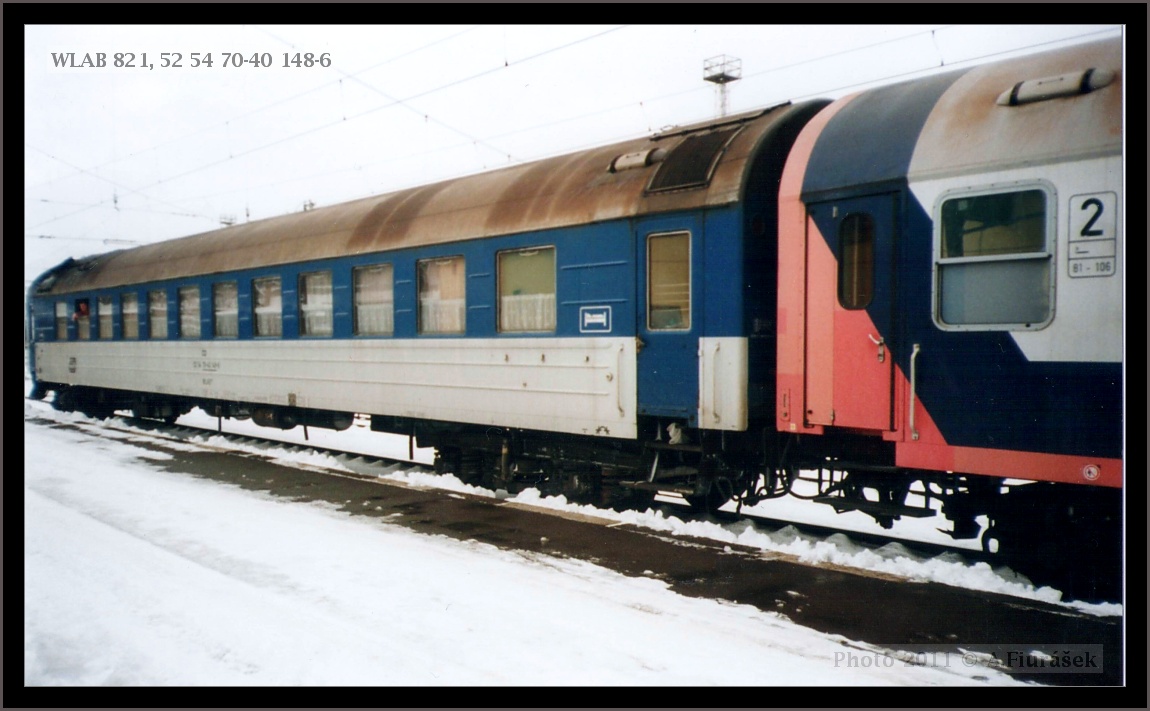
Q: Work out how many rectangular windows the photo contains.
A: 14